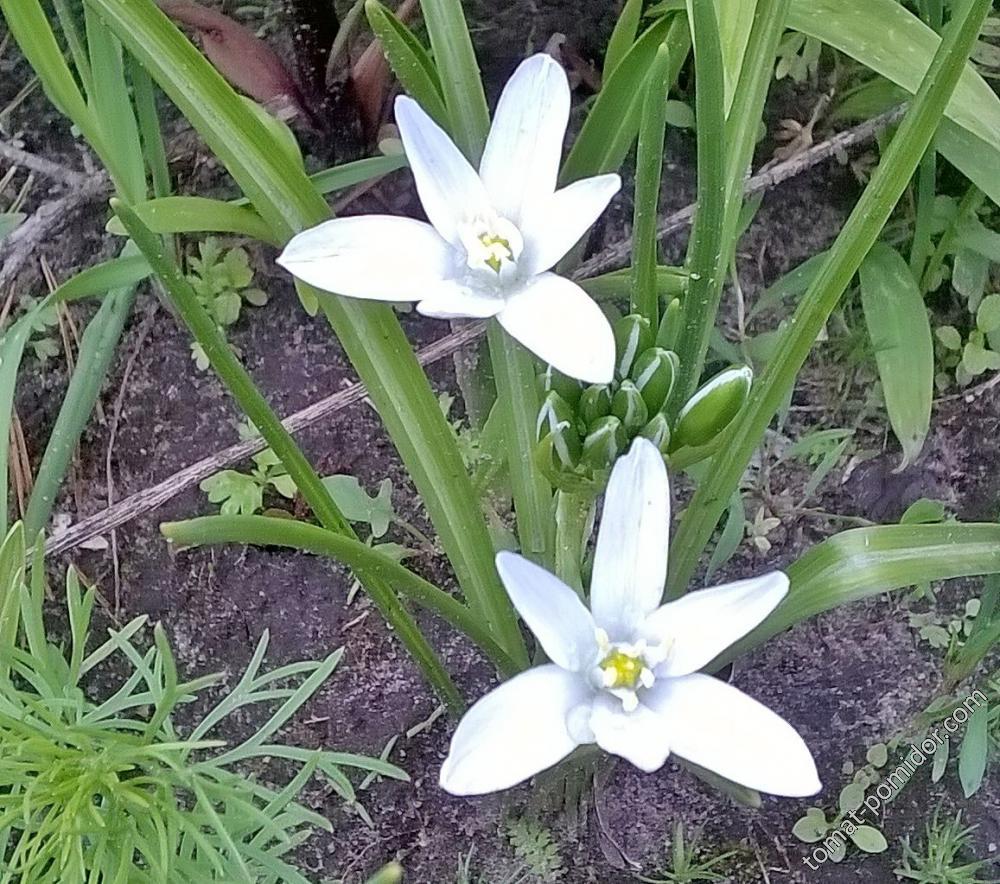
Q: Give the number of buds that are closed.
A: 9